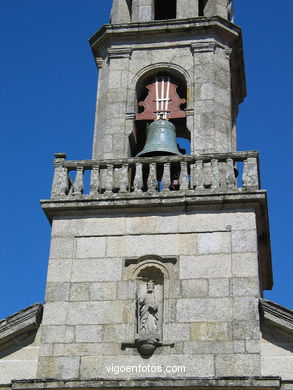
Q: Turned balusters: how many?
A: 11